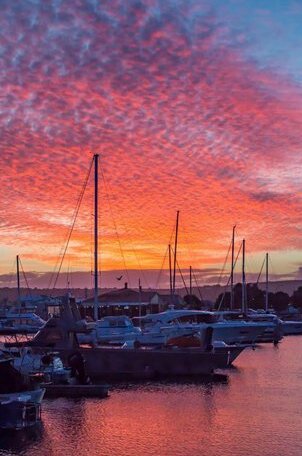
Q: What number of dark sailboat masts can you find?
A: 8